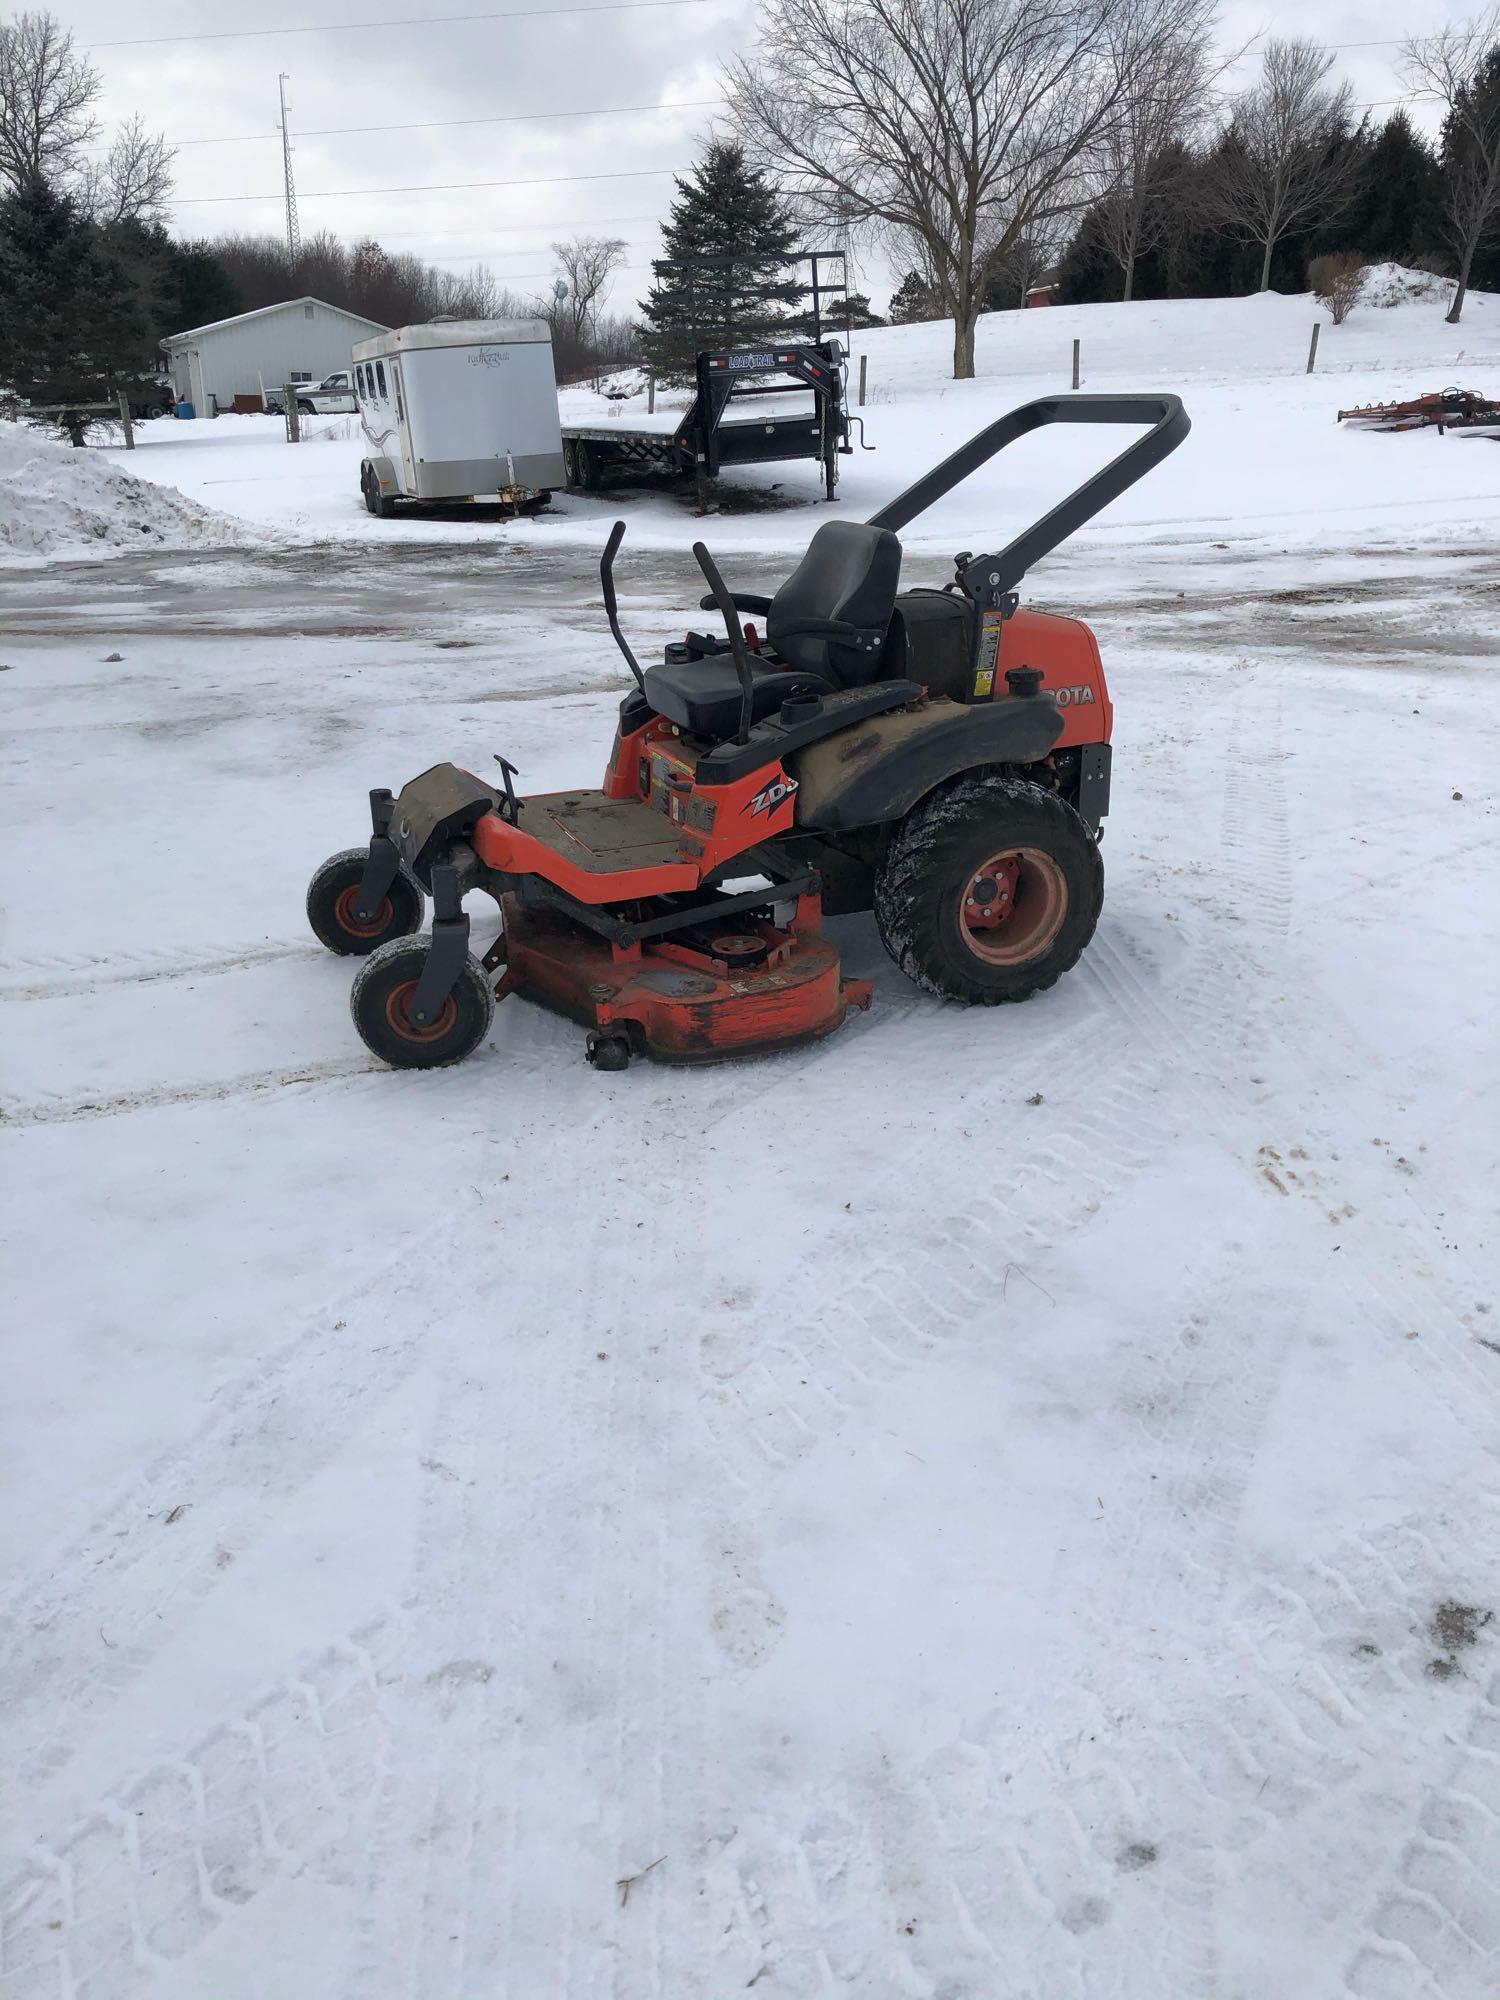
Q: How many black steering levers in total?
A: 2